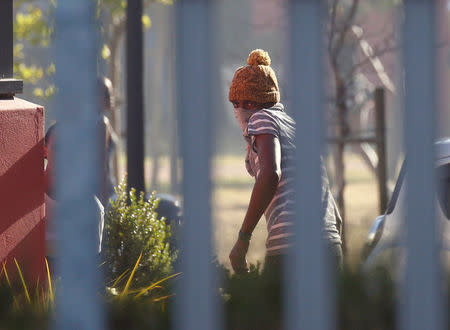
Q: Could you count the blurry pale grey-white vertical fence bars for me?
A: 4